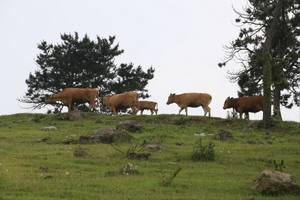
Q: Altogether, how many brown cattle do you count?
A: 5